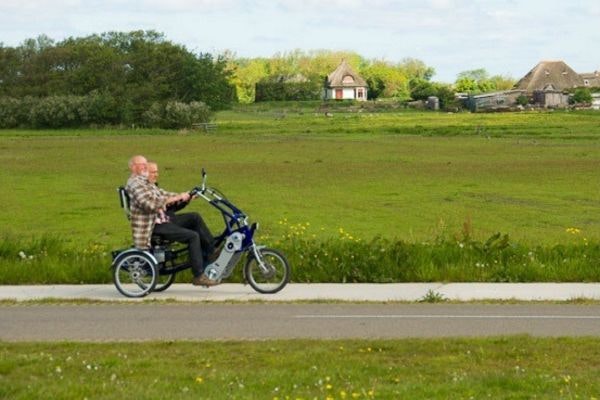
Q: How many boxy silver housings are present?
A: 1